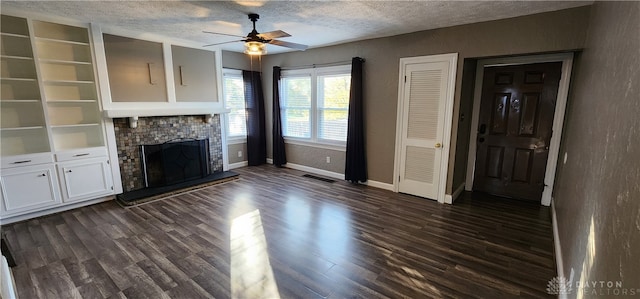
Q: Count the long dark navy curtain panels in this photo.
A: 3